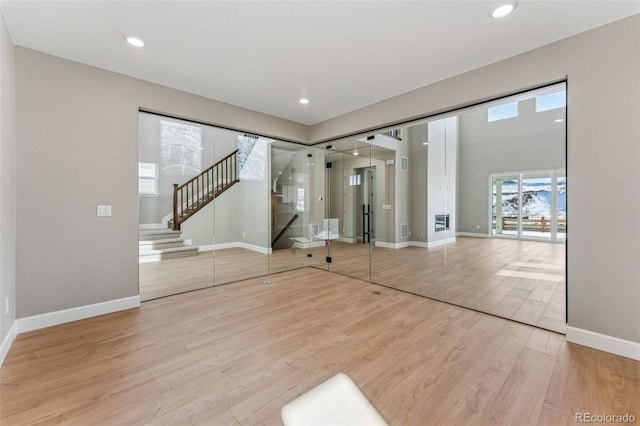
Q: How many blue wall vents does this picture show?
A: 0